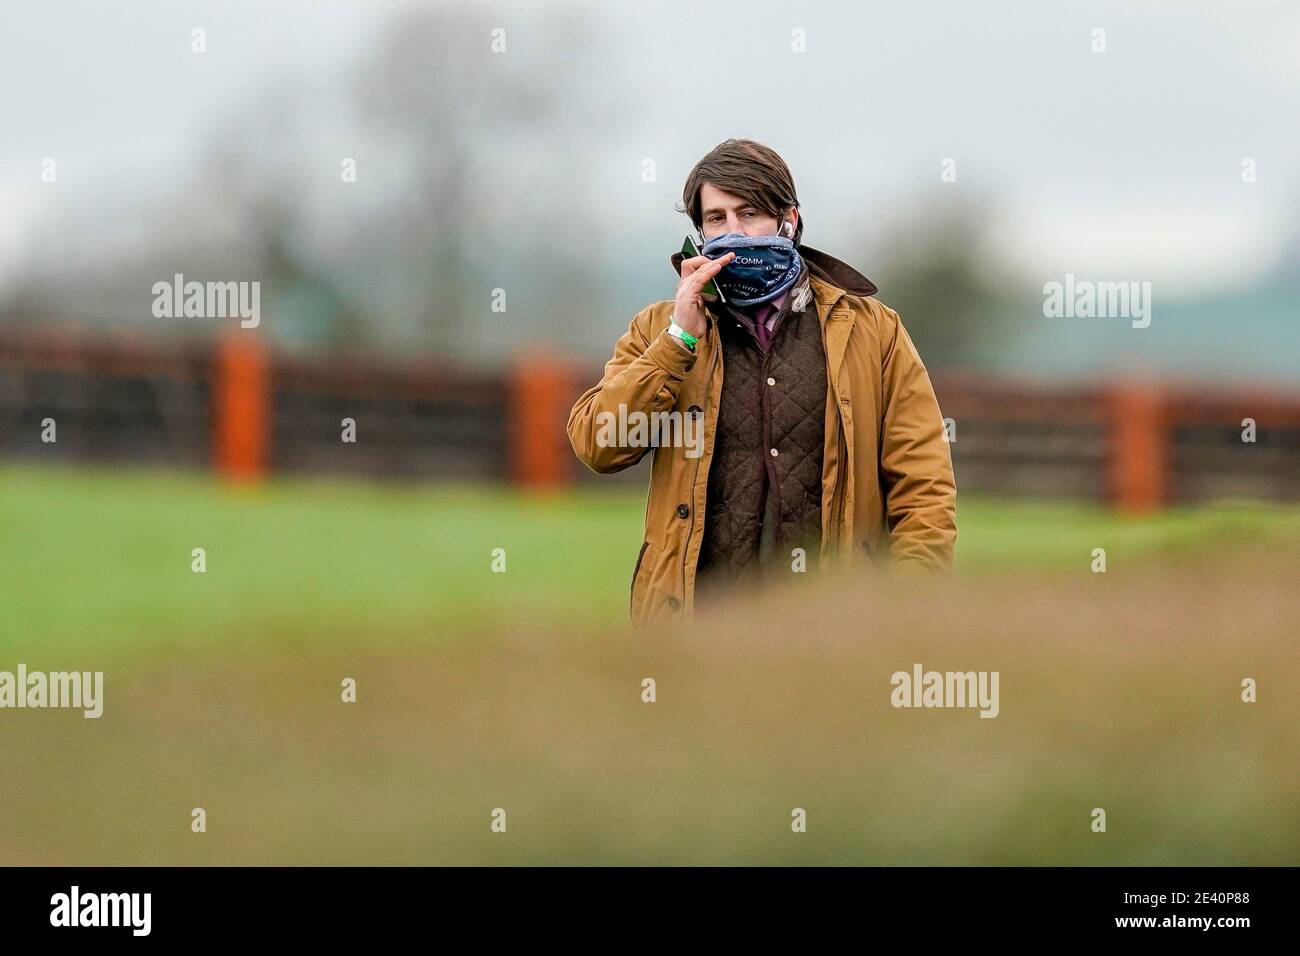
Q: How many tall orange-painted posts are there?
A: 3